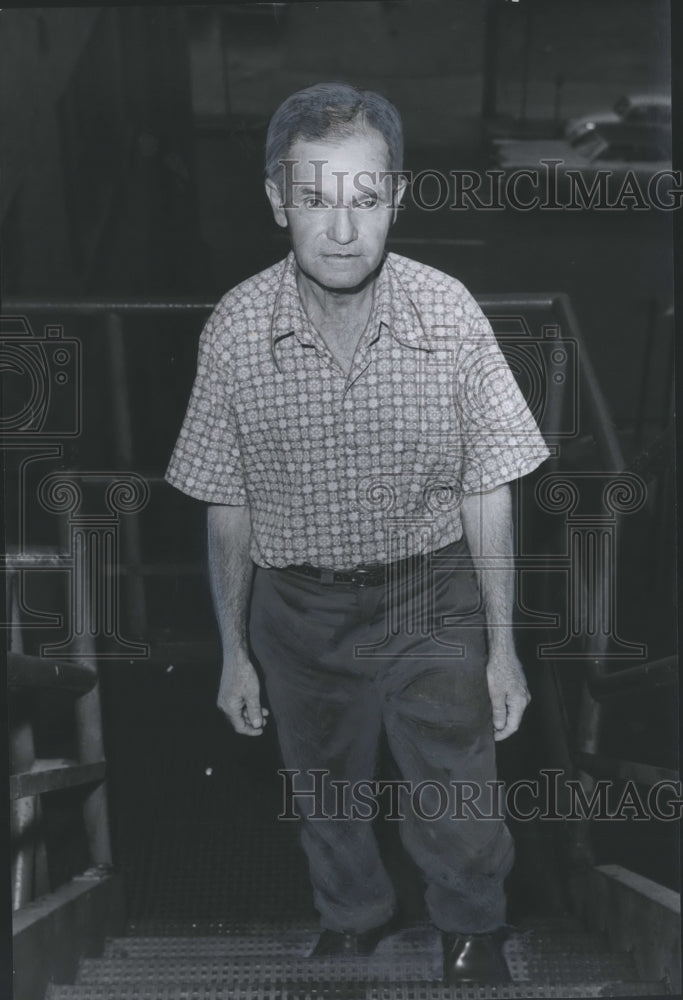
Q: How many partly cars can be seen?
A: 2